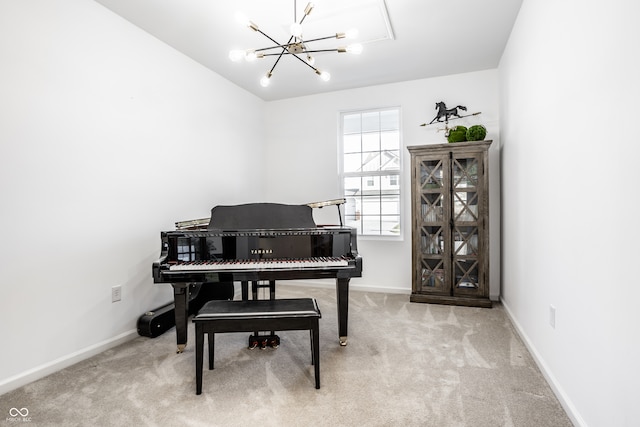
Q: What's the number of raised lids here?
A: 1